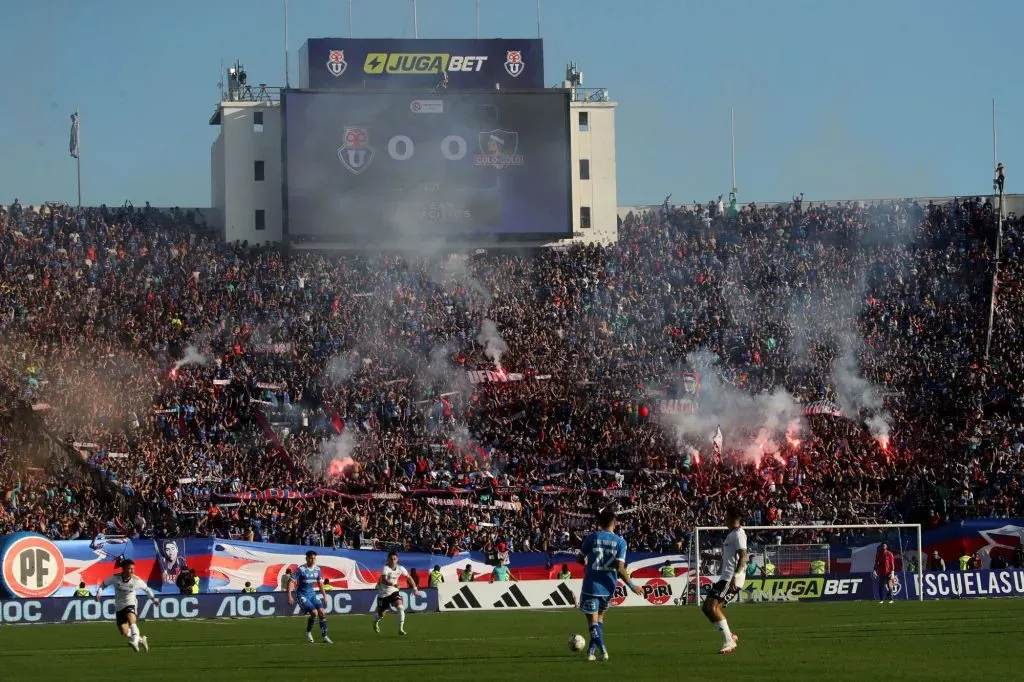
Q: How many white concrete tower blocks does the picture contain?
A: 2